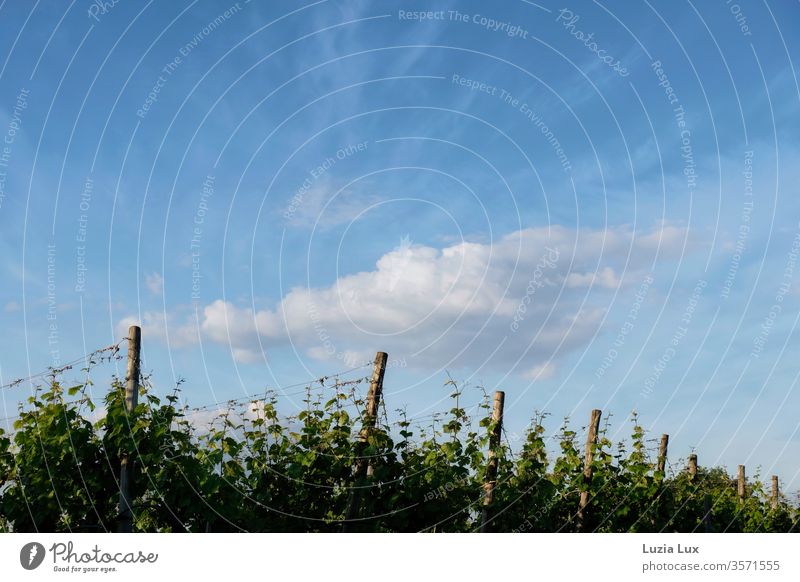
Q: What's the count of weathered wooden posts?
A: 8